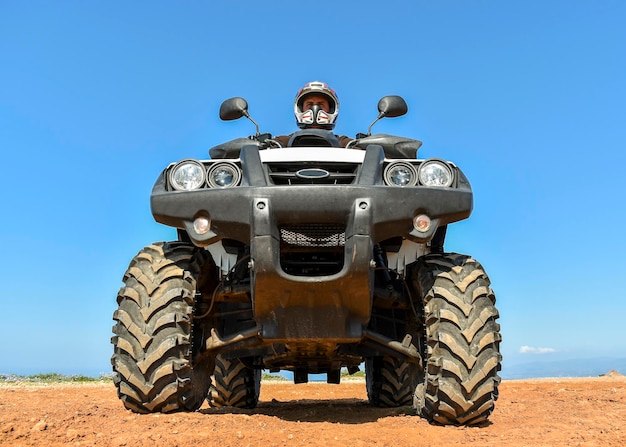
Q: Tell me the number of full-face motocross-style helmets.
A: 1